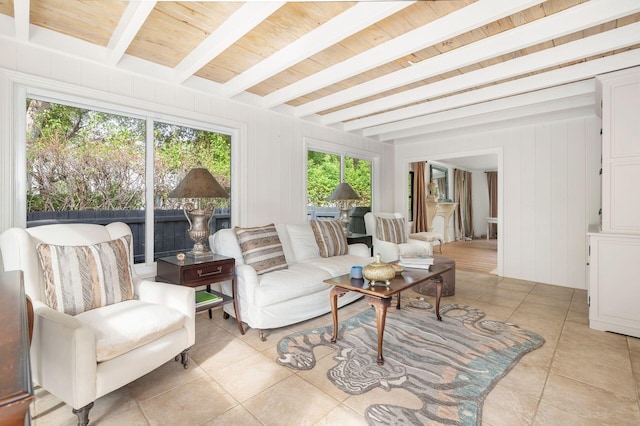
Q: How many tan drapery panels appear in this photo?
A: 4